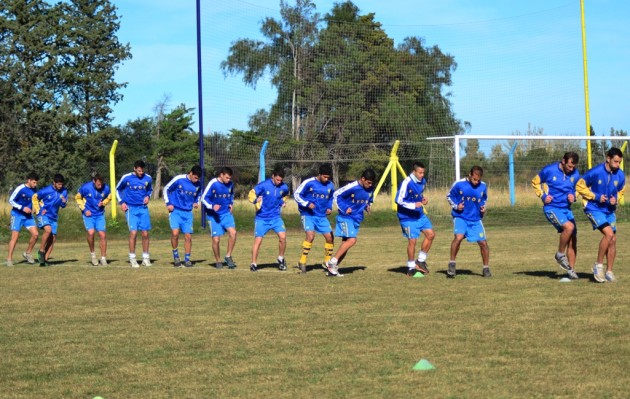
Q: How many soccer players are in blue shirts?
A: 13